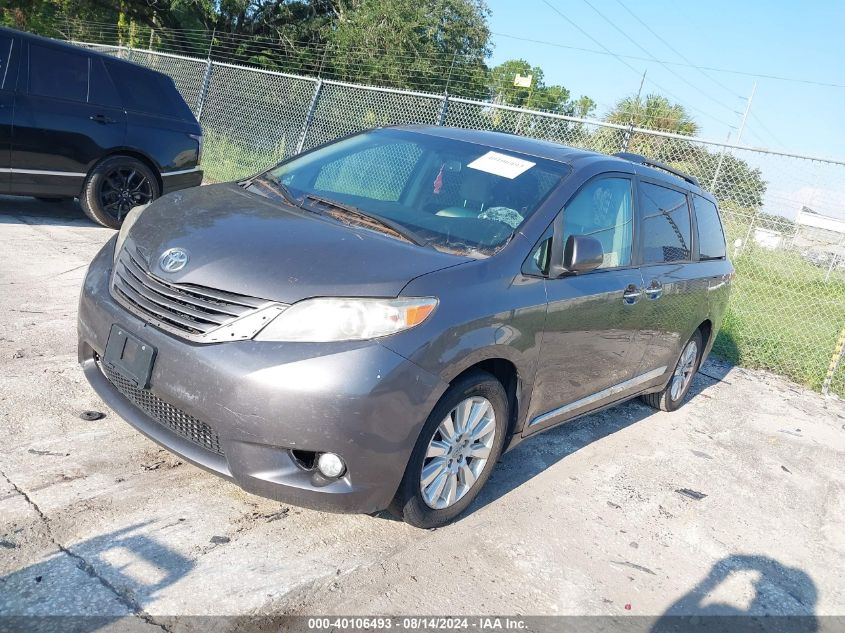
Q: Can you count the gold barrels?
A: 0